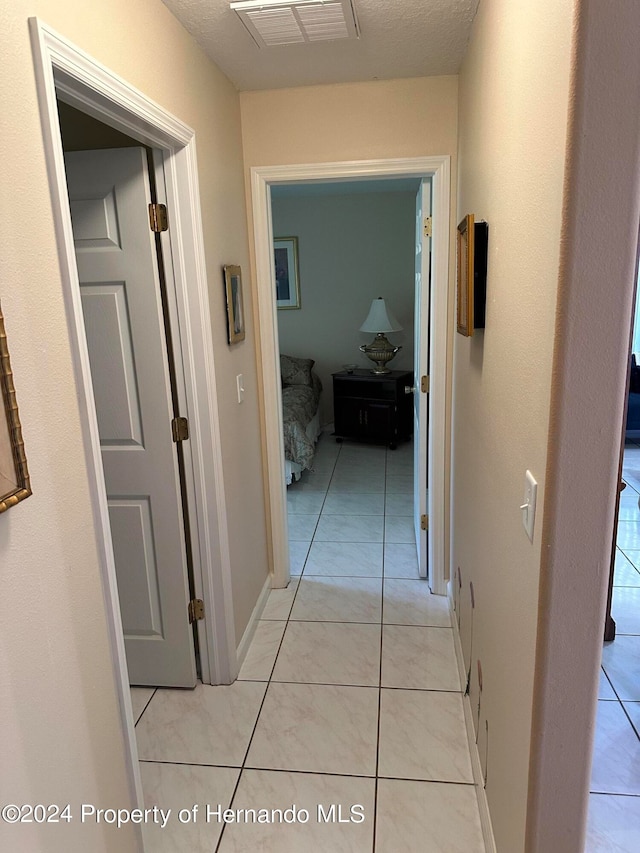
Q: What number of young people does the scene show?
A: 0